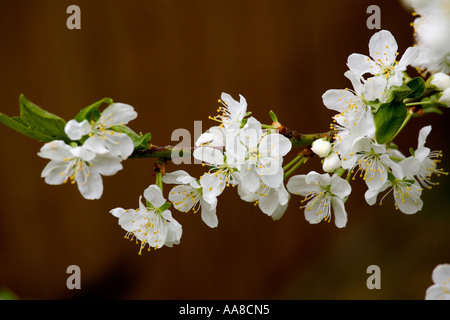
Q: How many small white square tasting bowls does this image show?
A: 0